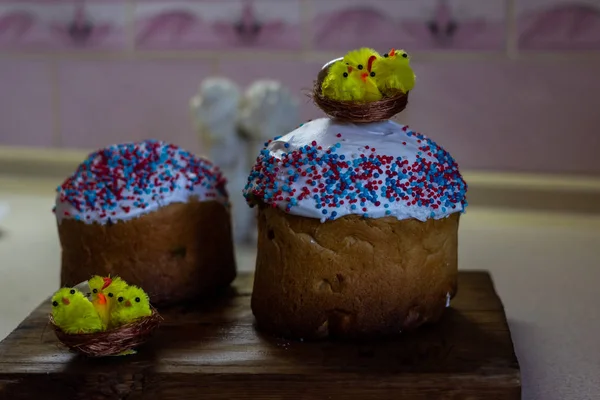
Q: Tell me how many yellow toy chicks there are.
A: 6